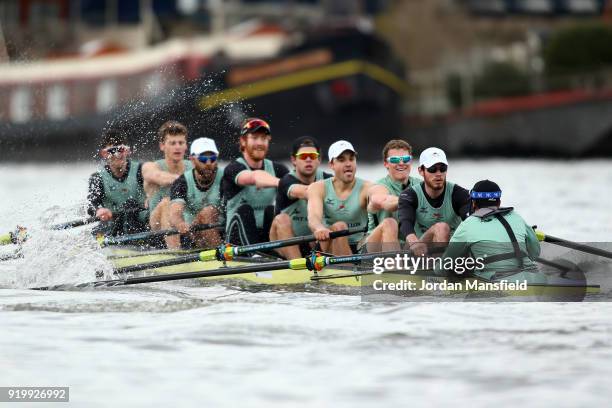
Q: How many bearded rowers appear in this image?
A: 3